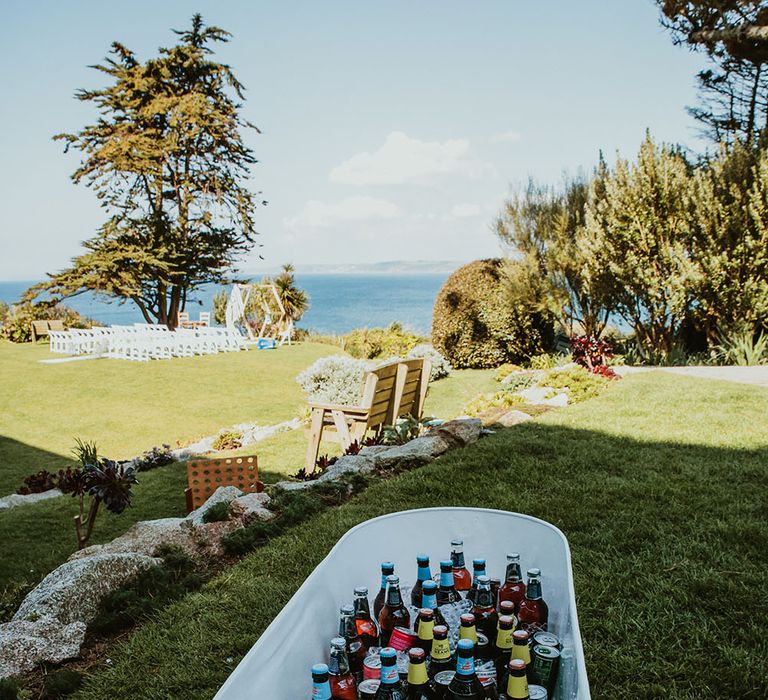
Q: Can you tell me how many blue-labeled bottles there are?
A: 8